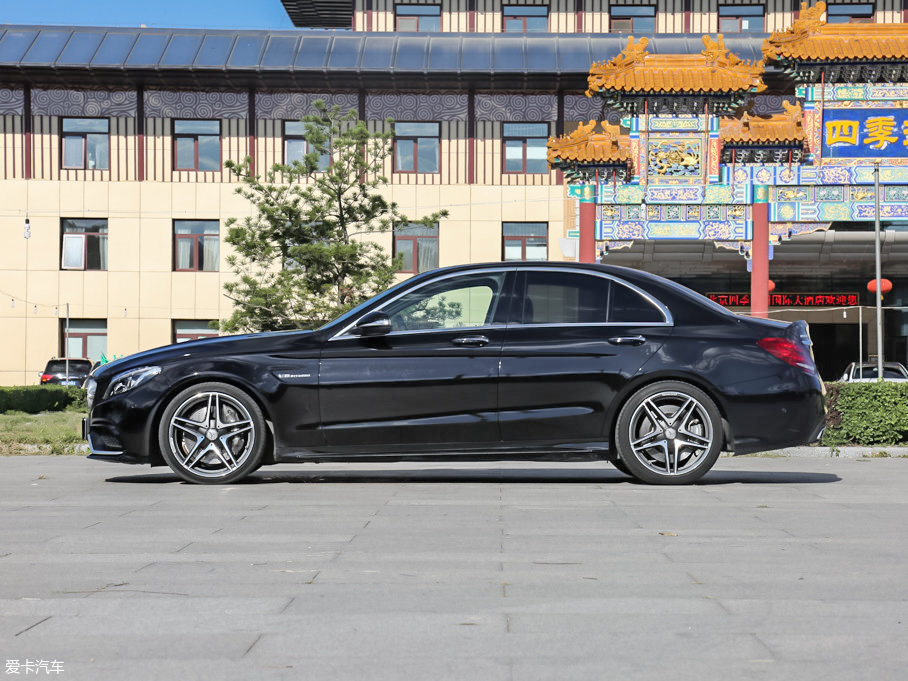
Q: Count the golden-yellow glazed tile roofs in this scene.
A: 4